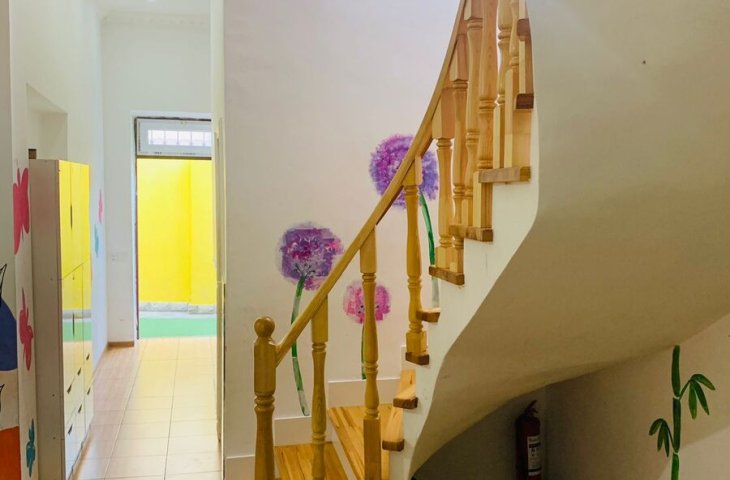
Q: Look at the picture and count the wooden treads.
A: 11